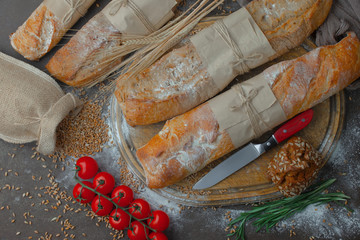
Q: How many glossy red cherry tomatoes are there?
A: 10